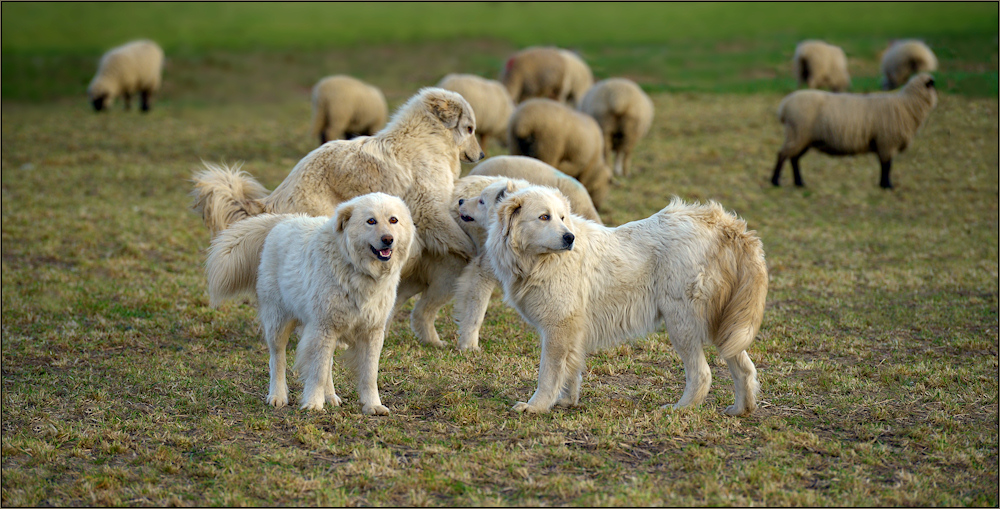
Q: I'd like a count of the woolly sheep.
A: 10